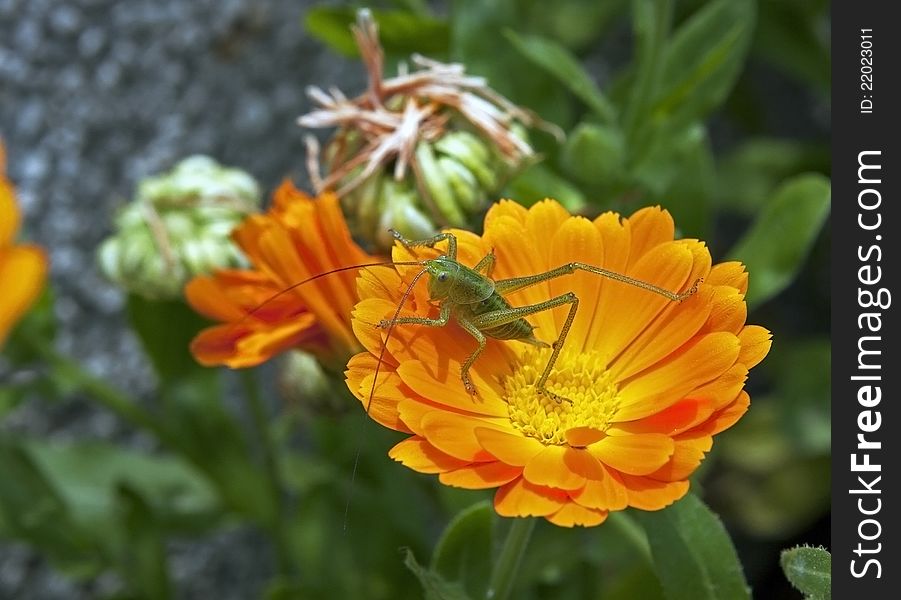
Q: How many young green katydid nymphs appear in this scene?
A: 1